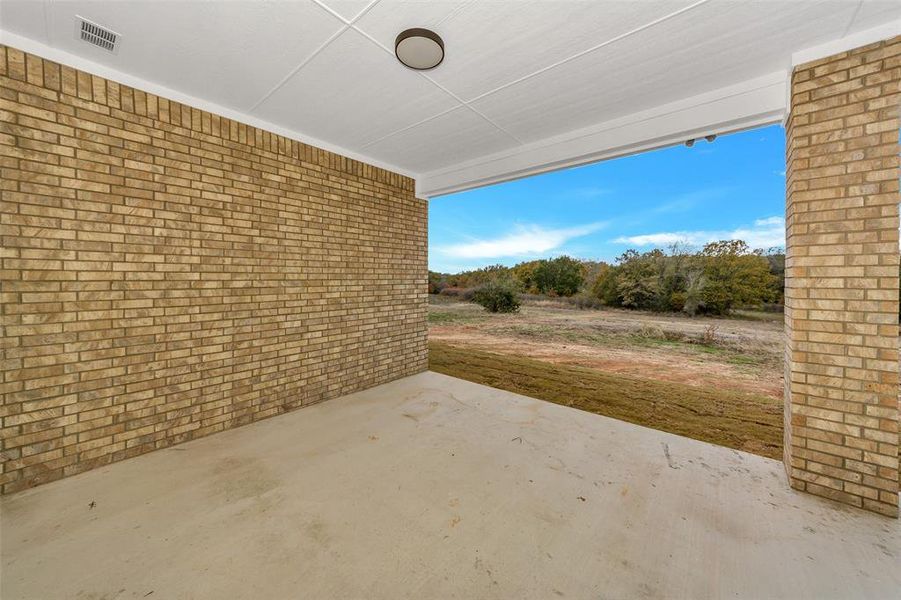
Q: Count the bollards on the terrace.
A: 0